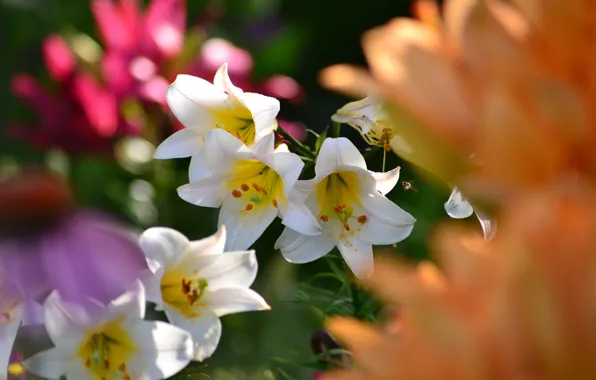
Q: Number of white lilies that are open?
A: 5